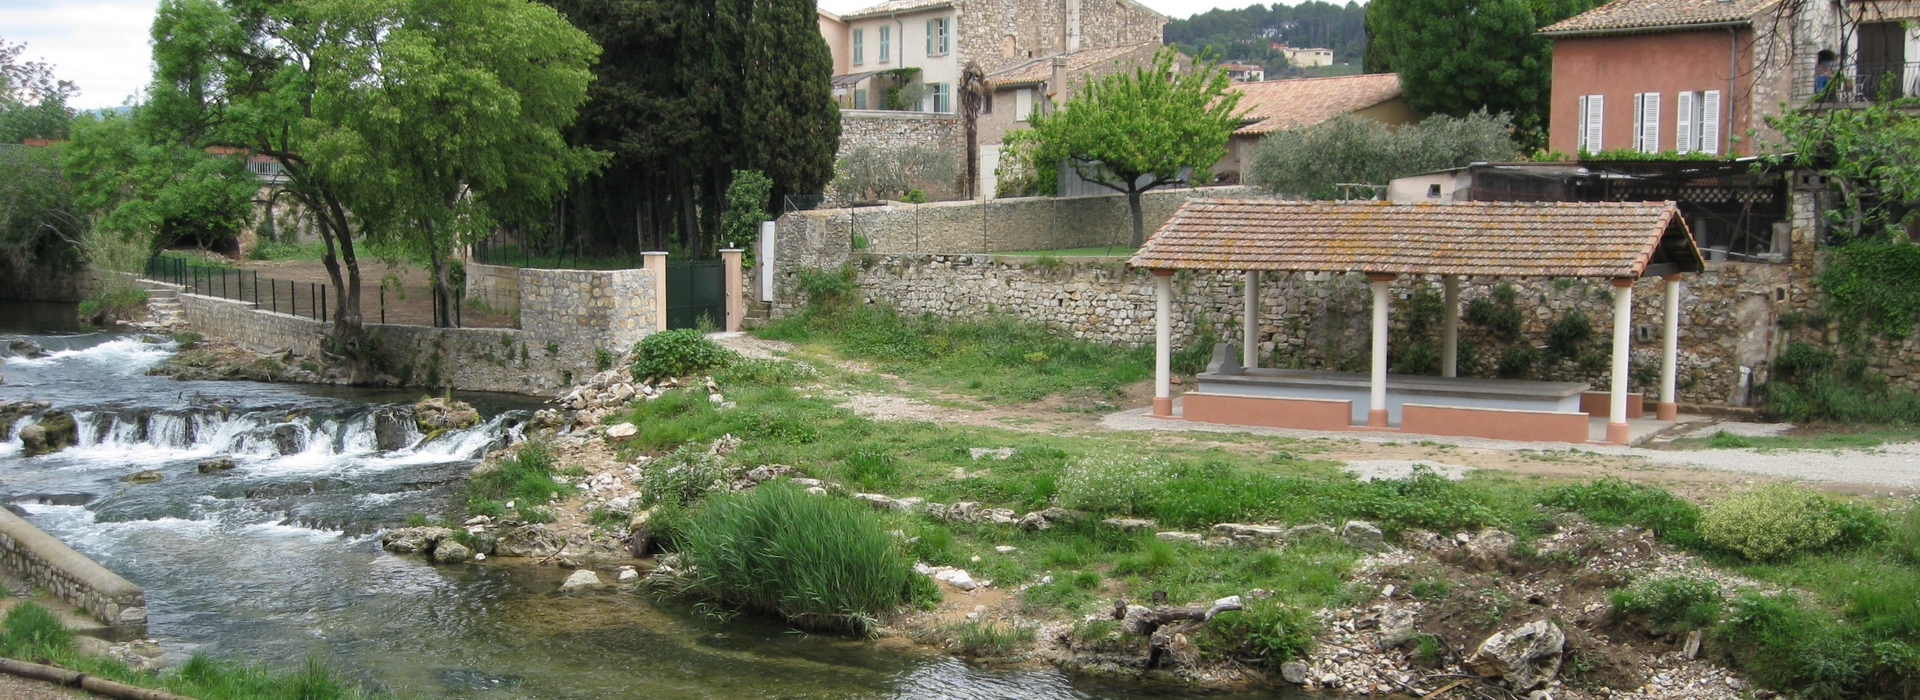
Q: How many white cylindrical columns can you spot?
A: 6